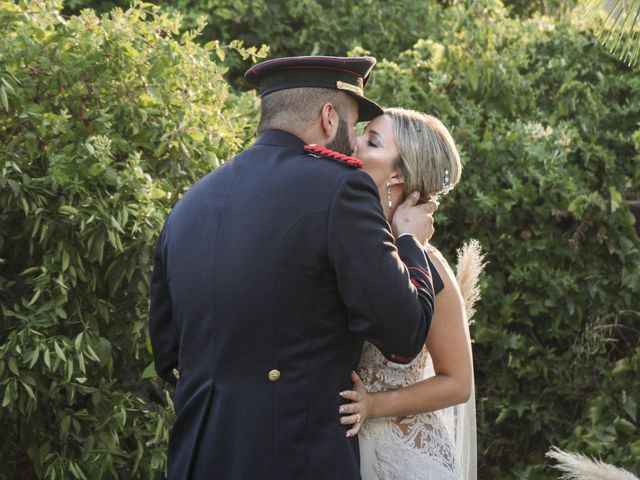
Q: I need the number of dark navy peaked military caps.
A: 1